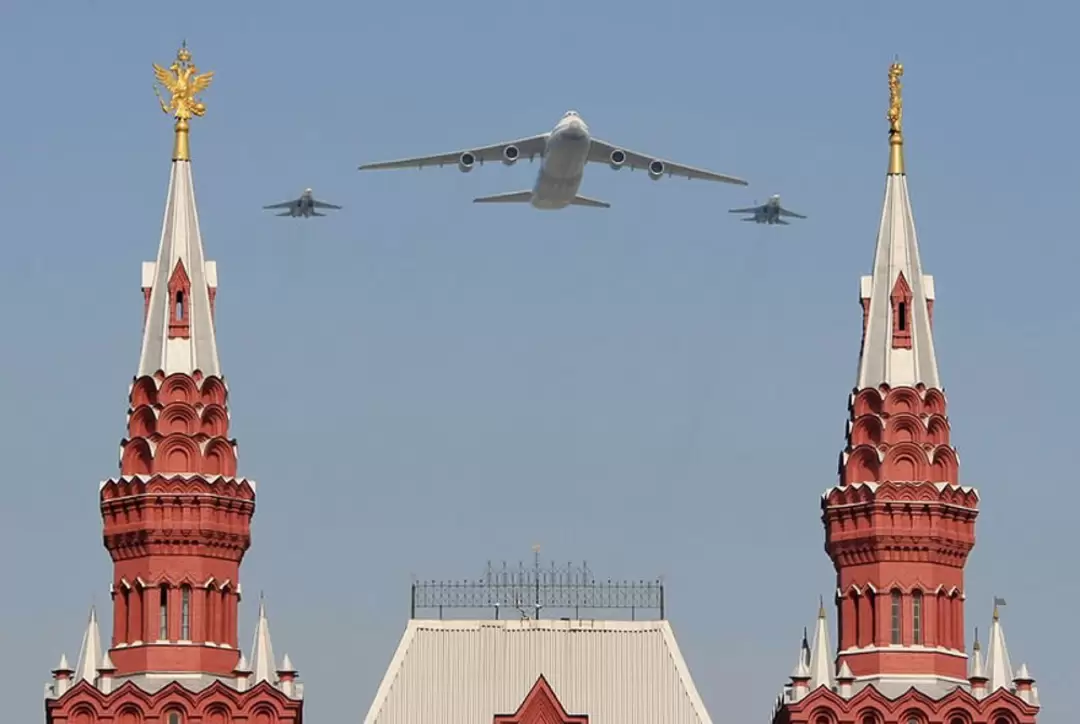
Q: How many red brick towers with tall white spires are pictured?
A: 2